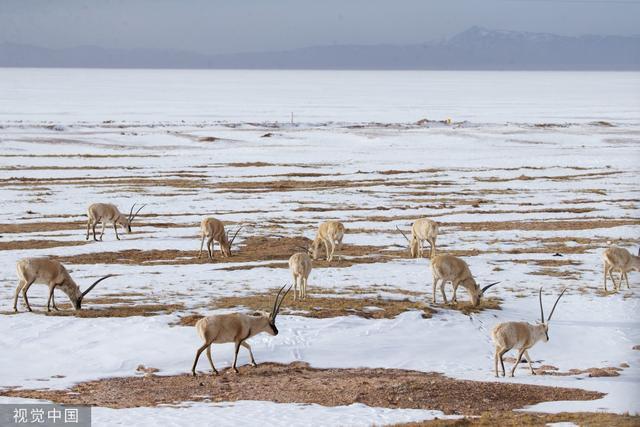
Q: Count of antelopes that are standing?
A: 10